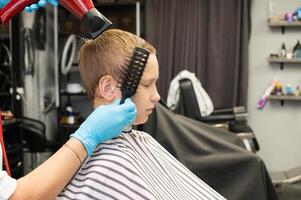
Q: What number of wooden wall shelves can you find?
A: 3